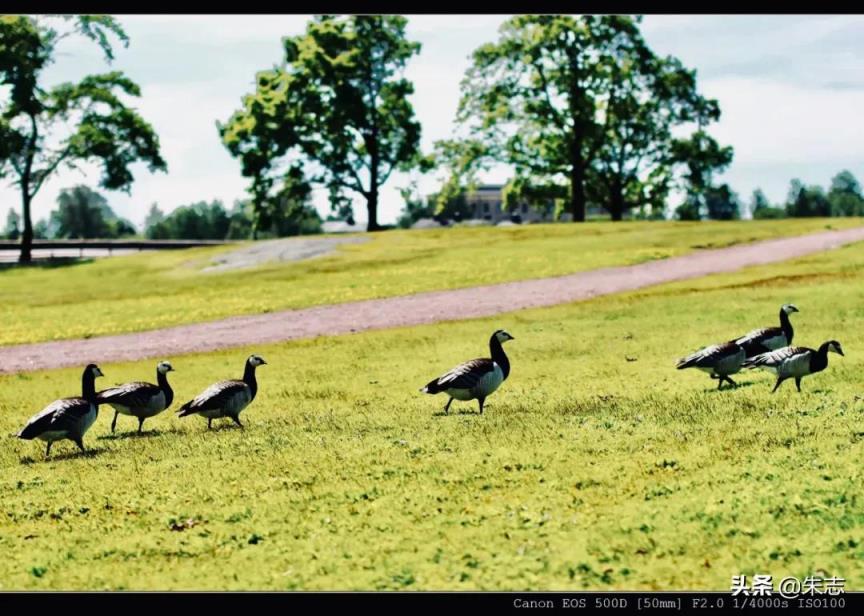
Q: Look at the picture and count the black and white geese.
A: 7